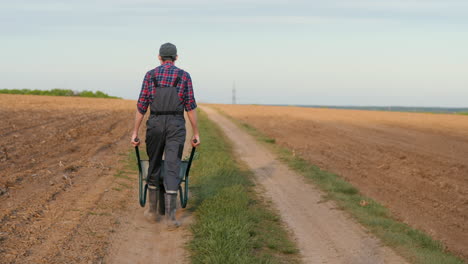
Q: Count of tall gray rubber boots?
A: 2